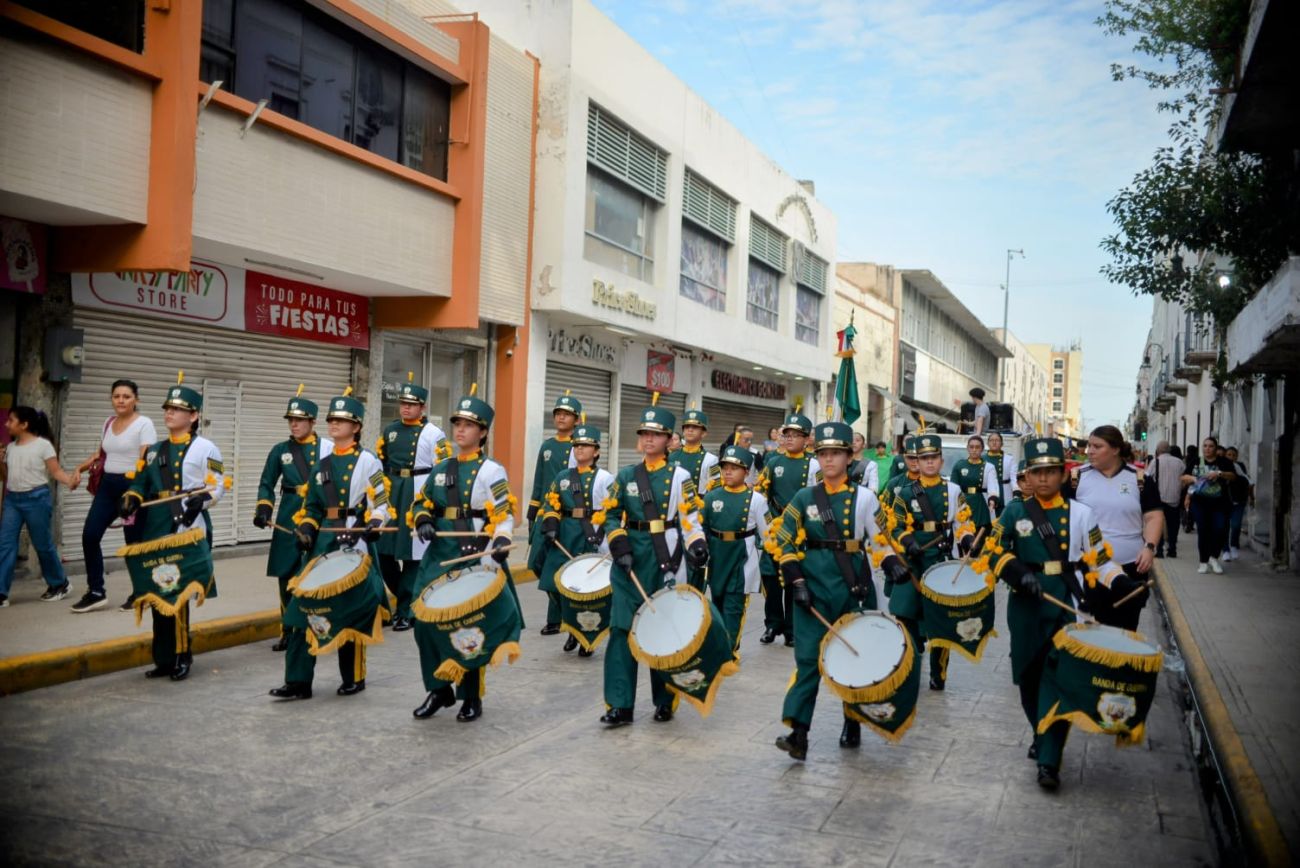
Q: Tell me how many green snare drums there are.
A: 8